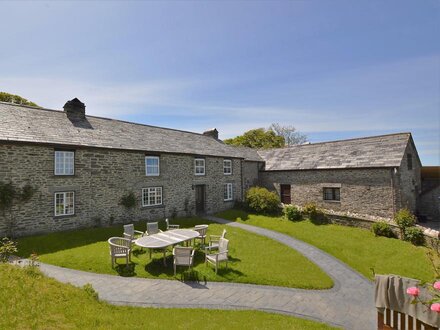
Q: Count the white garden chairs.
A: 8